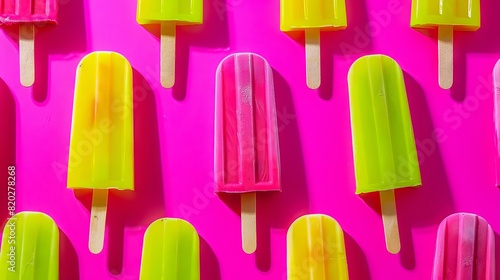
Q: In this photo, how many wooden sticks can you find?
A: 7